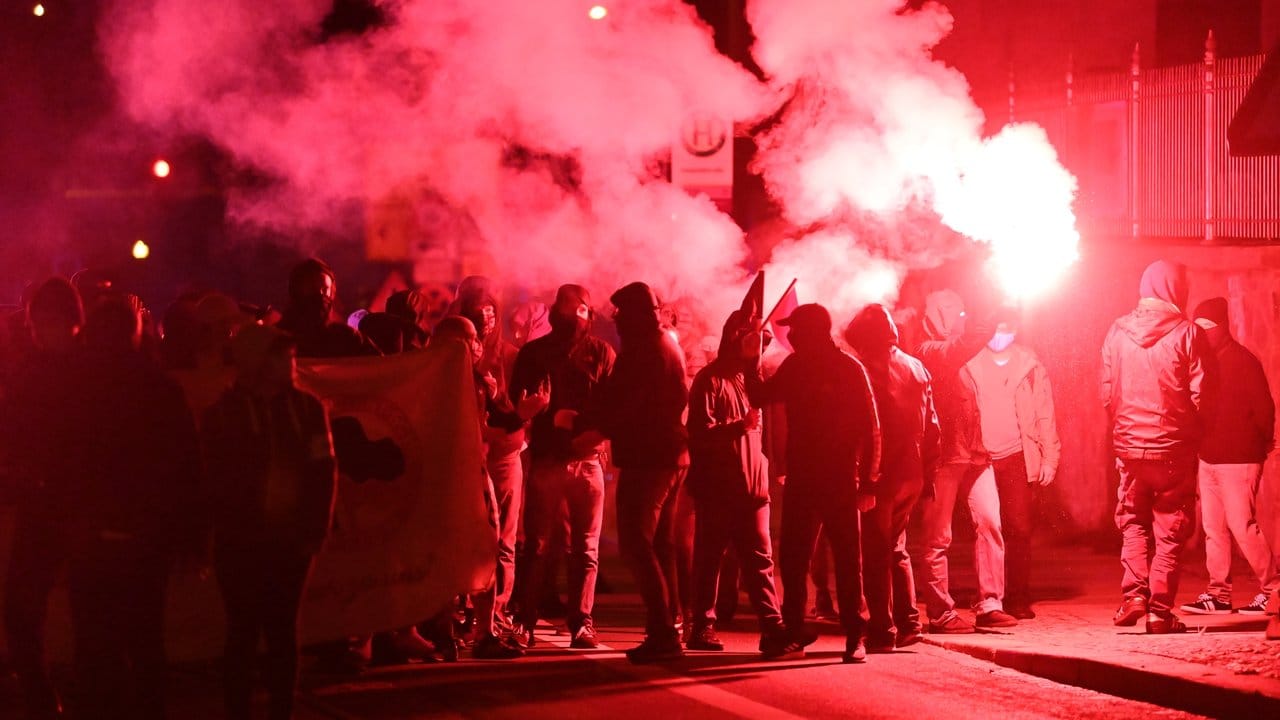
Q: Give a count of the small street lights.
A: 4